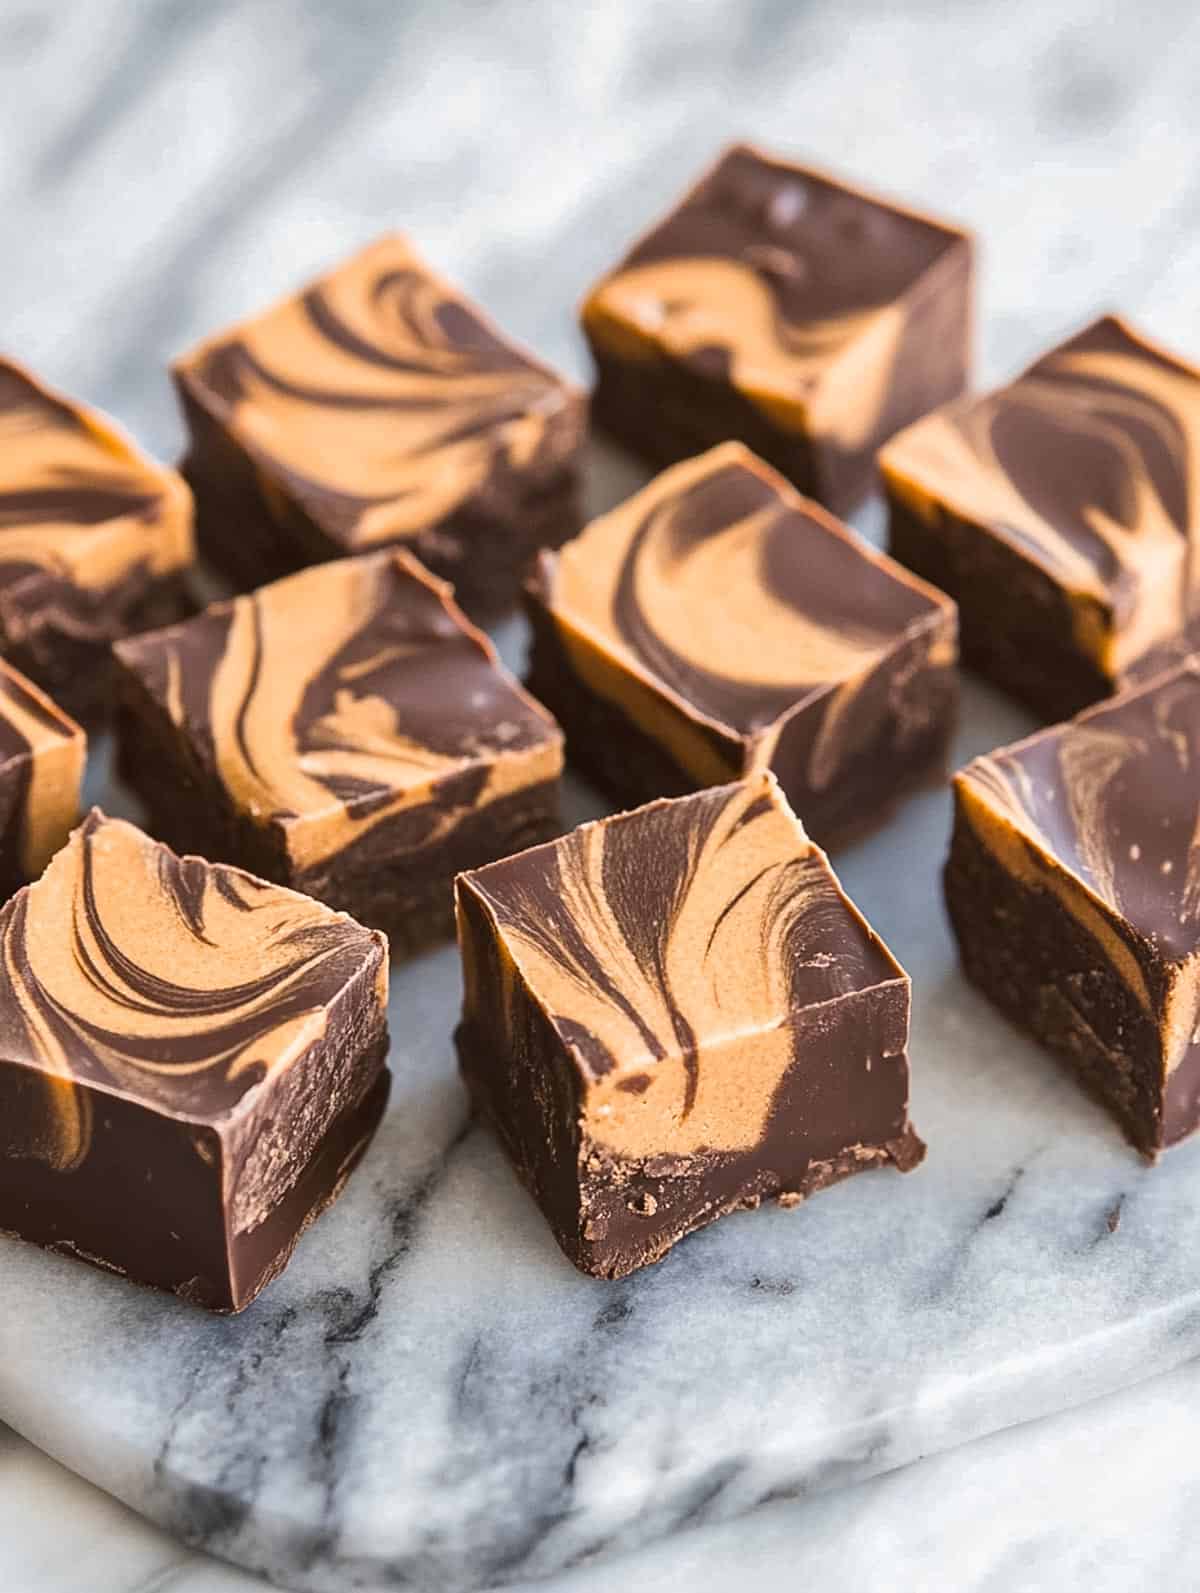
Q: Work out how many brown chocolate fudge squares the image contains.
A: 10